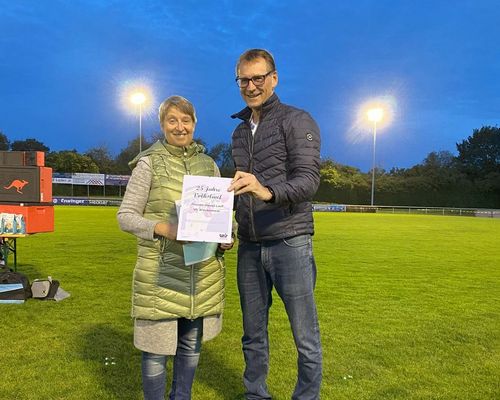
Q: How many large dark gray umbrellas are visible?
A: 0